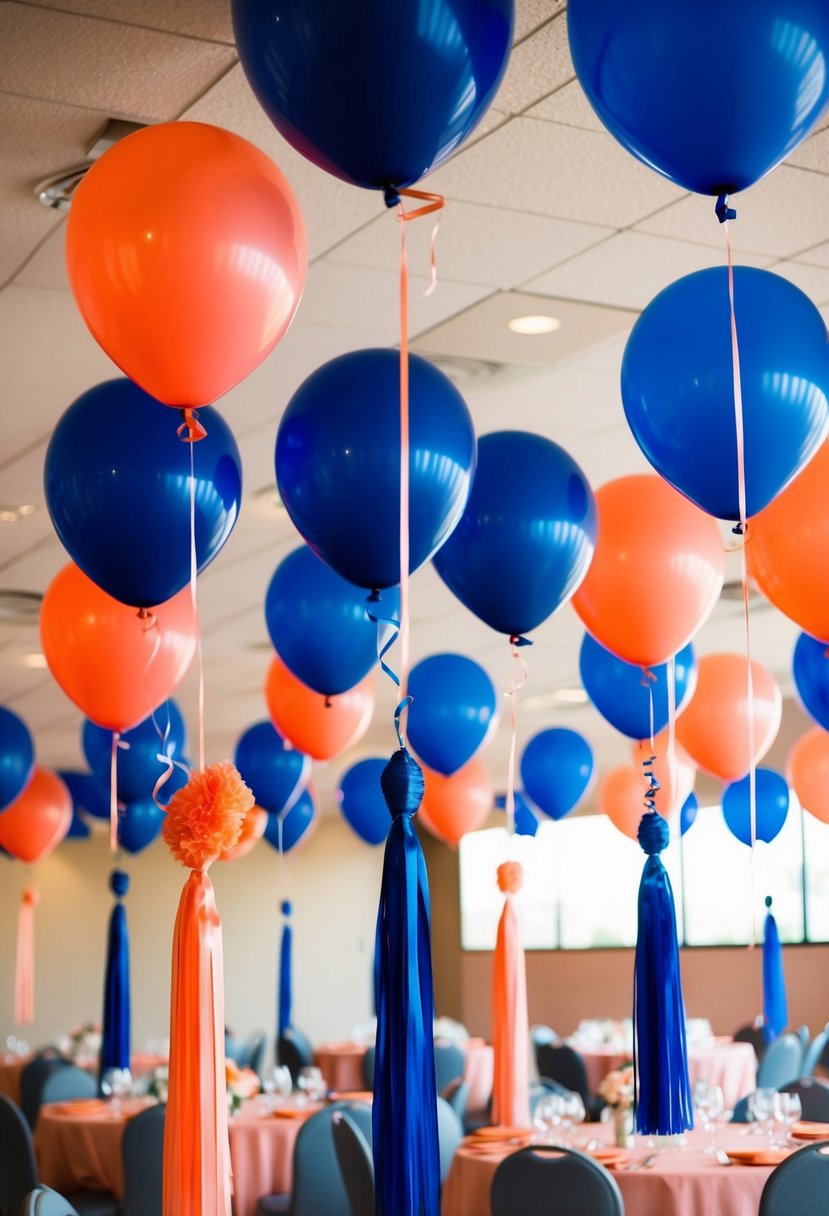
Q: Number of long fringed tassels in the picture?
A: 8